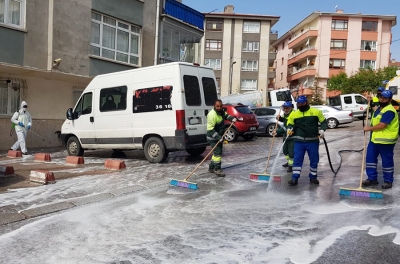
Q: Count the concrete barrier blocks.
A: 6